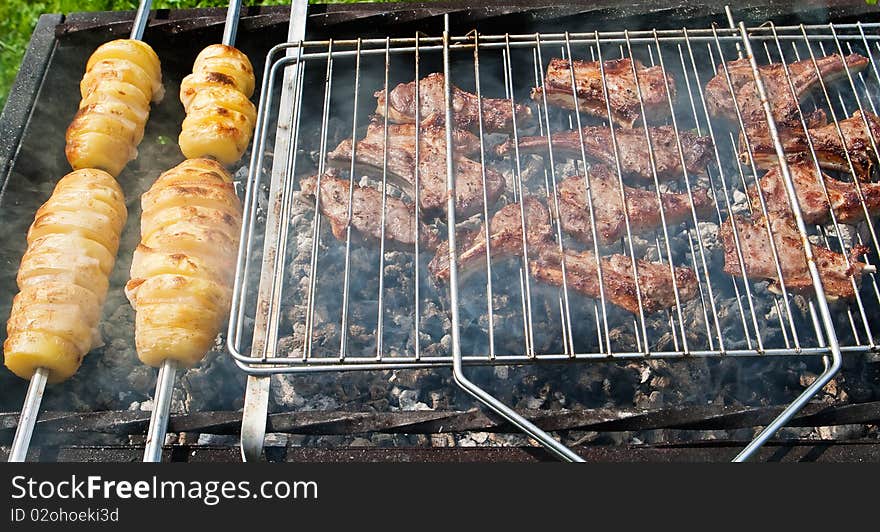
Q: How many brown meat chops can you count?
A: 12